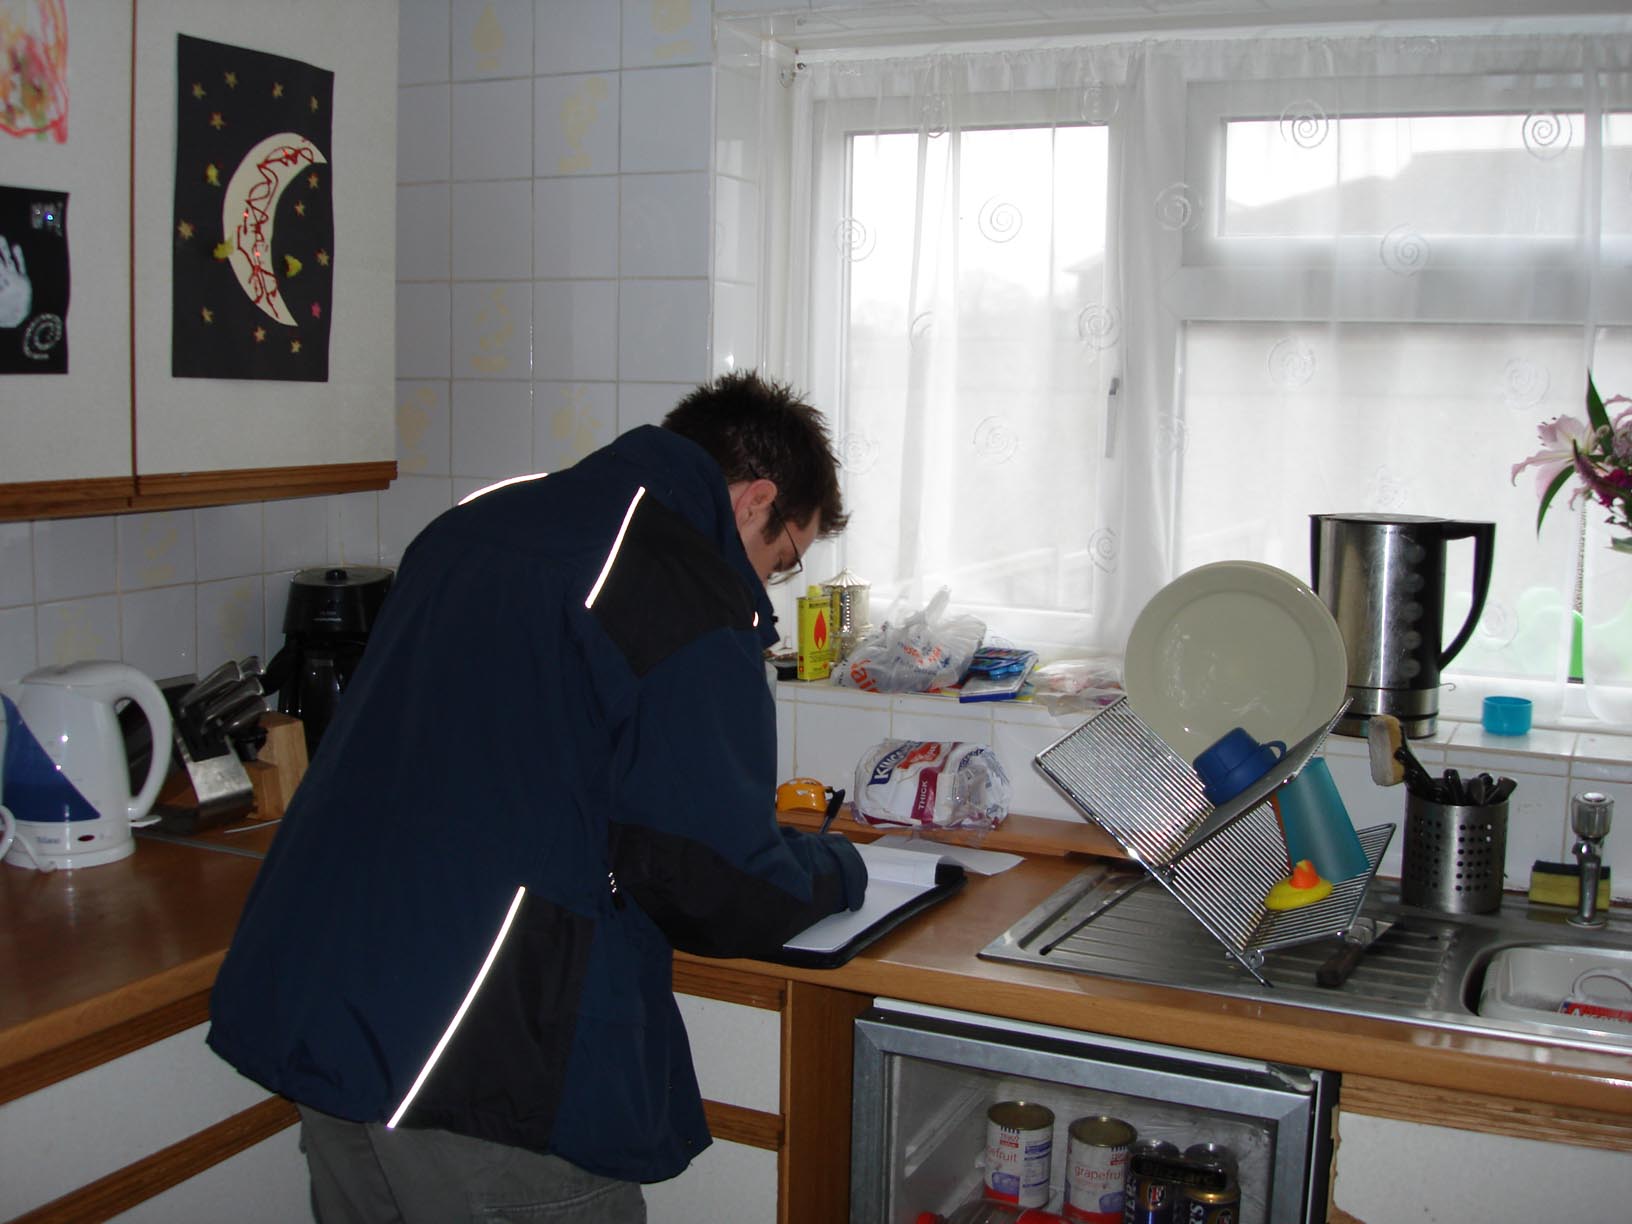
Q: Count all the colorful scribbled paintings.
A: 1